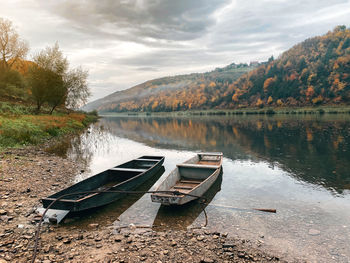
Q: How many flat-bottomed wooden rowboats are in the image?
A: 2